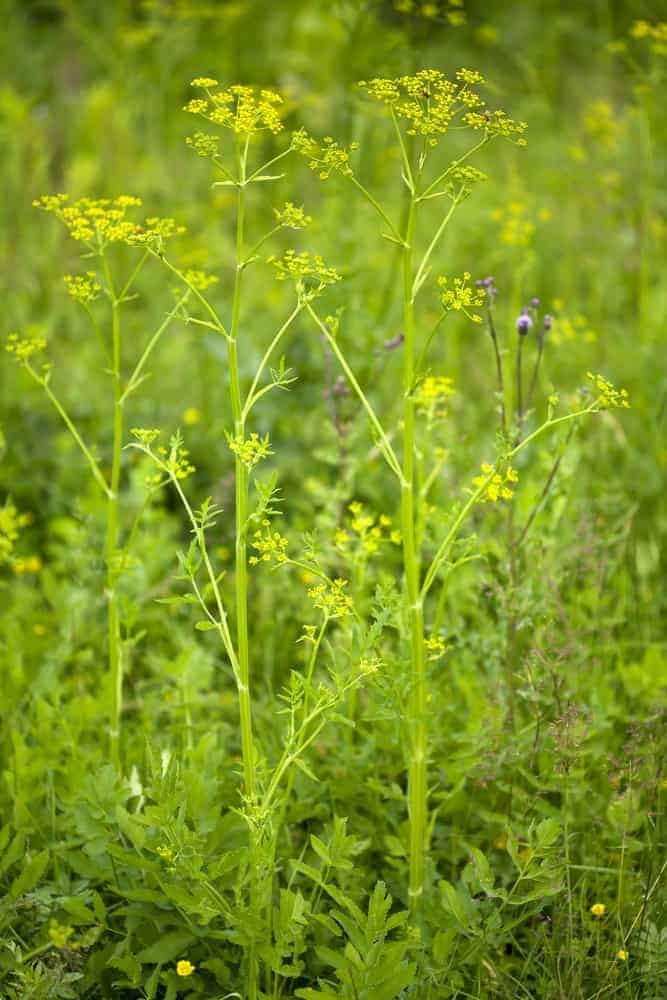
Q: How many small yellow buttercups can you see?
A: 3